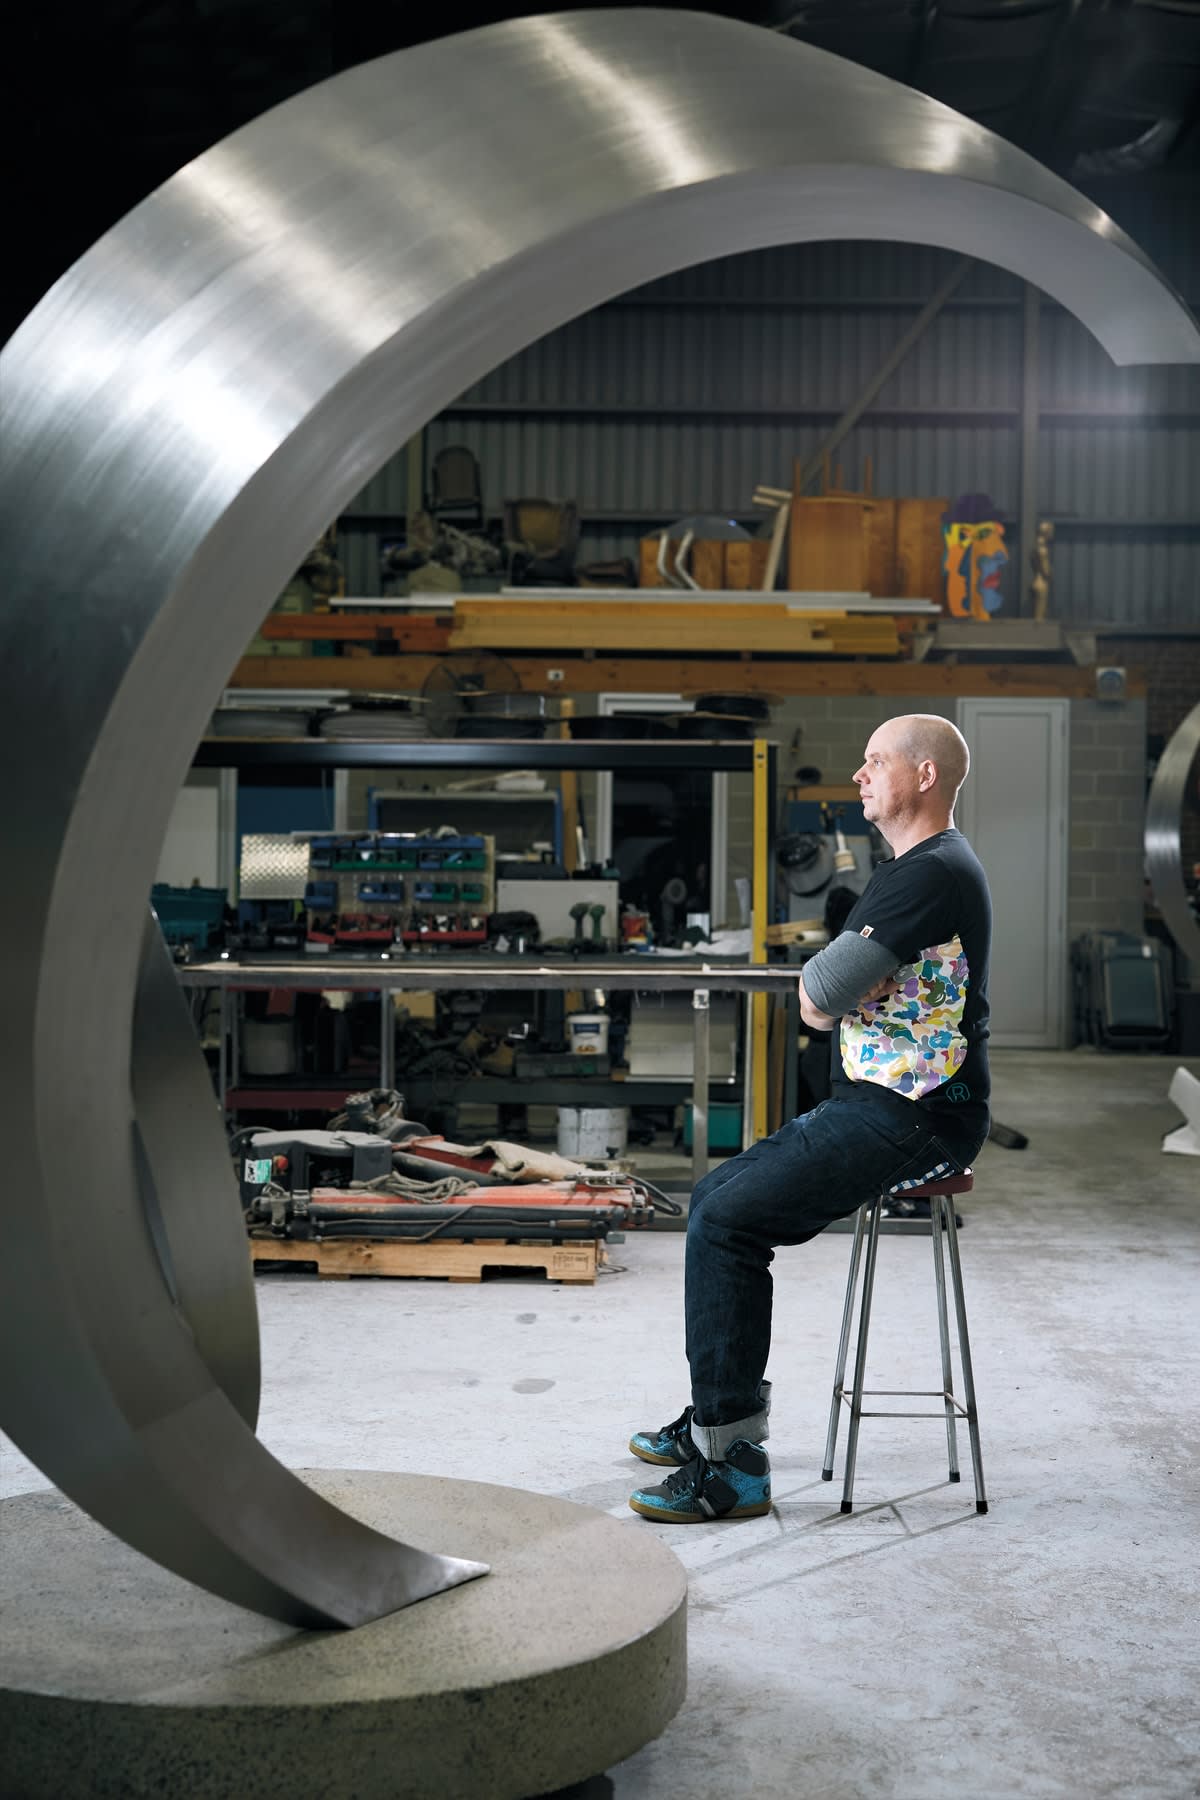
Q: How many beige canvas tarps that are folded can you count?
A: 1